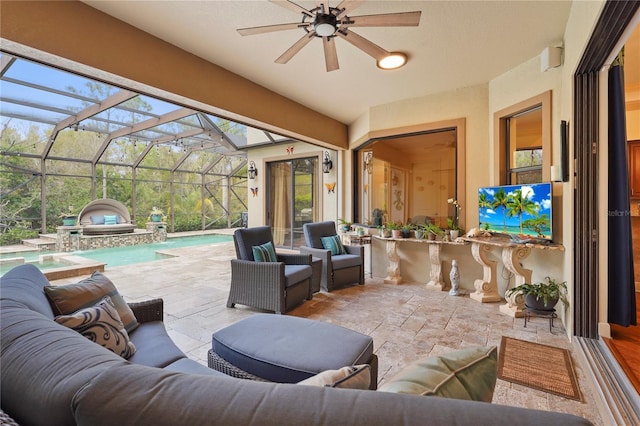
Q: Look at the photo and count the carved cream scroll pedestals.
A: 4